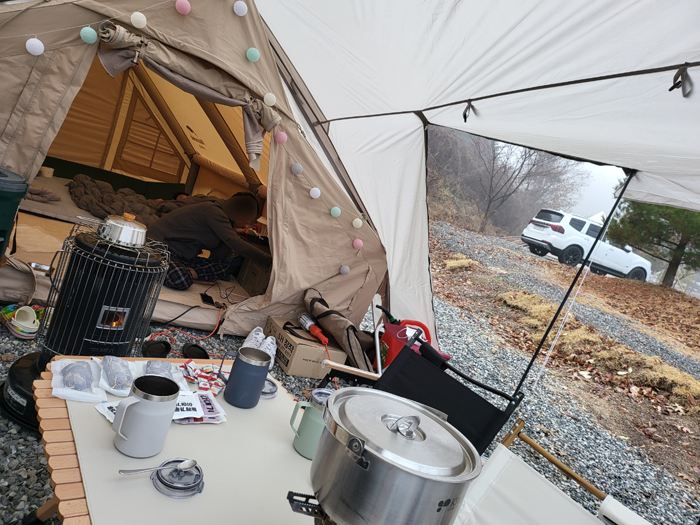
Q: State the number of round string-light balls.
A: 14